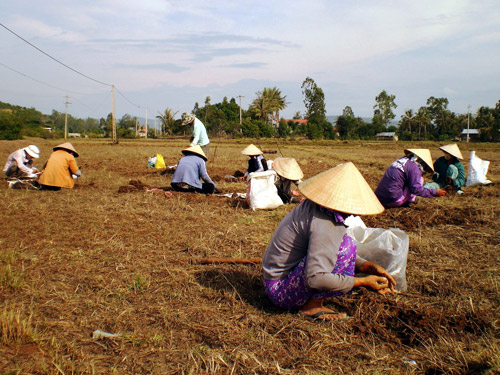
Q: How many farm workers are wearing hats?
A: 9